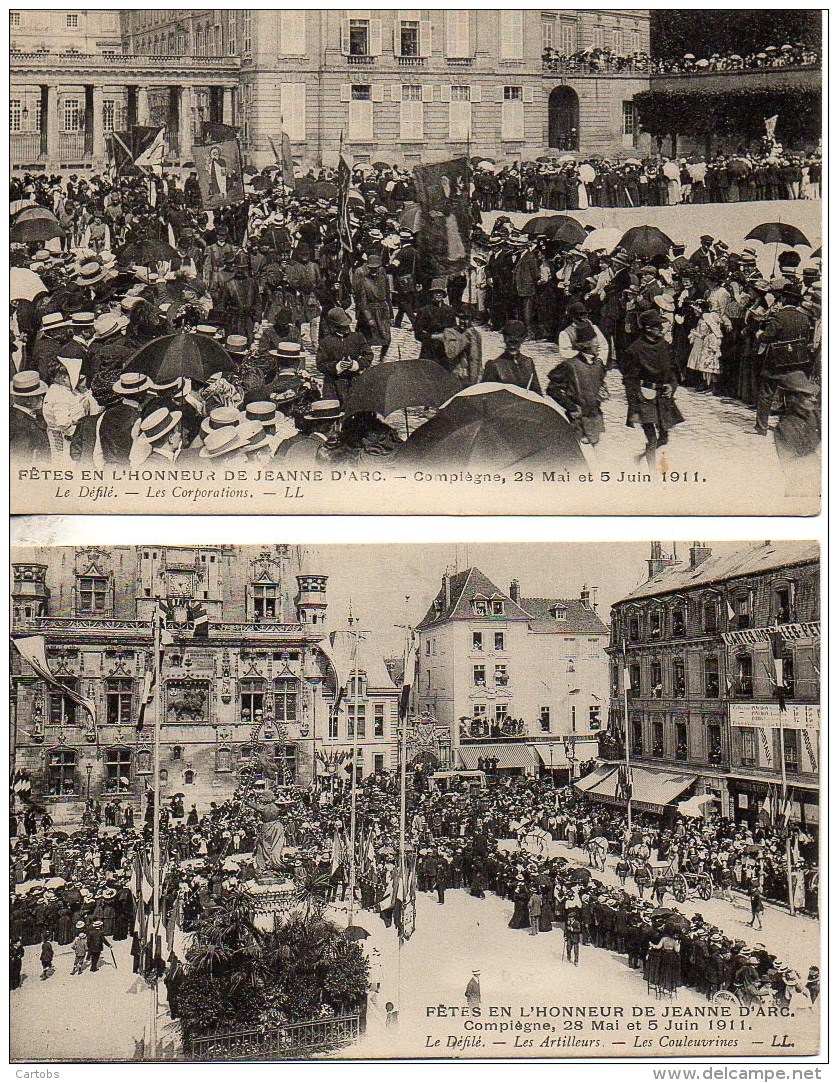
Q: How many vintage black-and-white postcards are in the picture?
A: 2